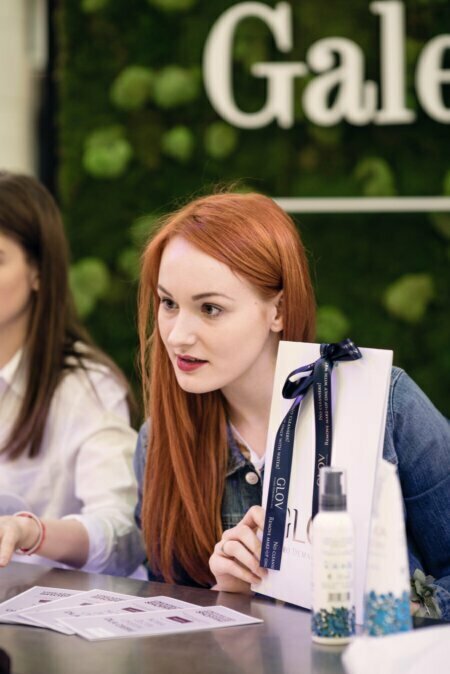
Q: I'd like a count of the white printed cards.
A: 4